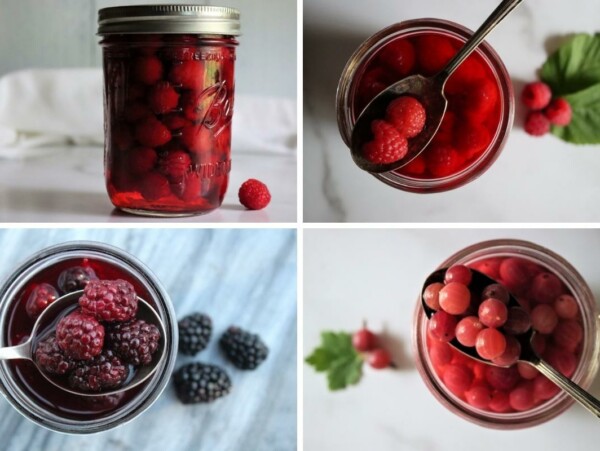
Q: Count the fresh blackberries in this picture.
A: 3